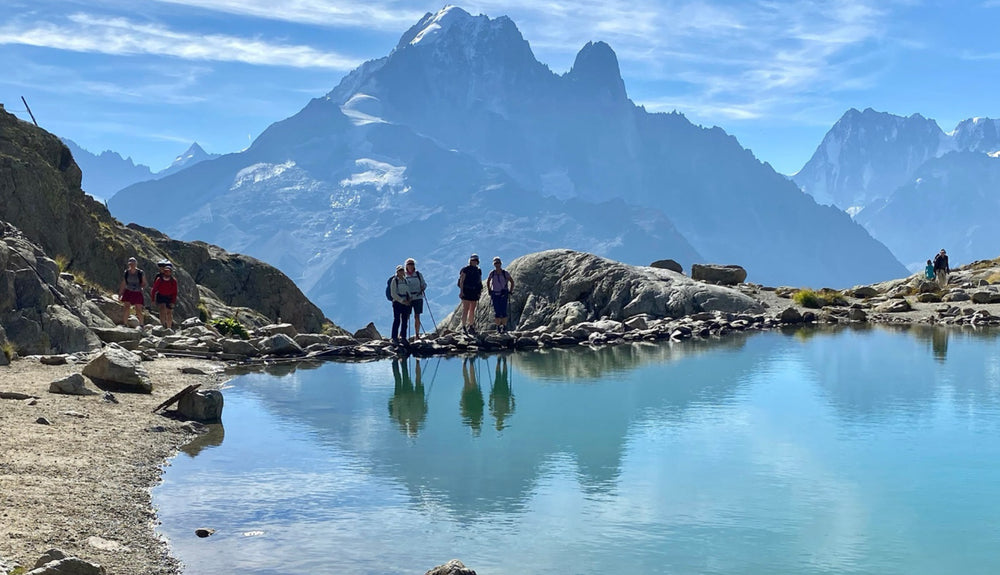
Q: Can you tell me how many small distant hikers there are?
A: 2